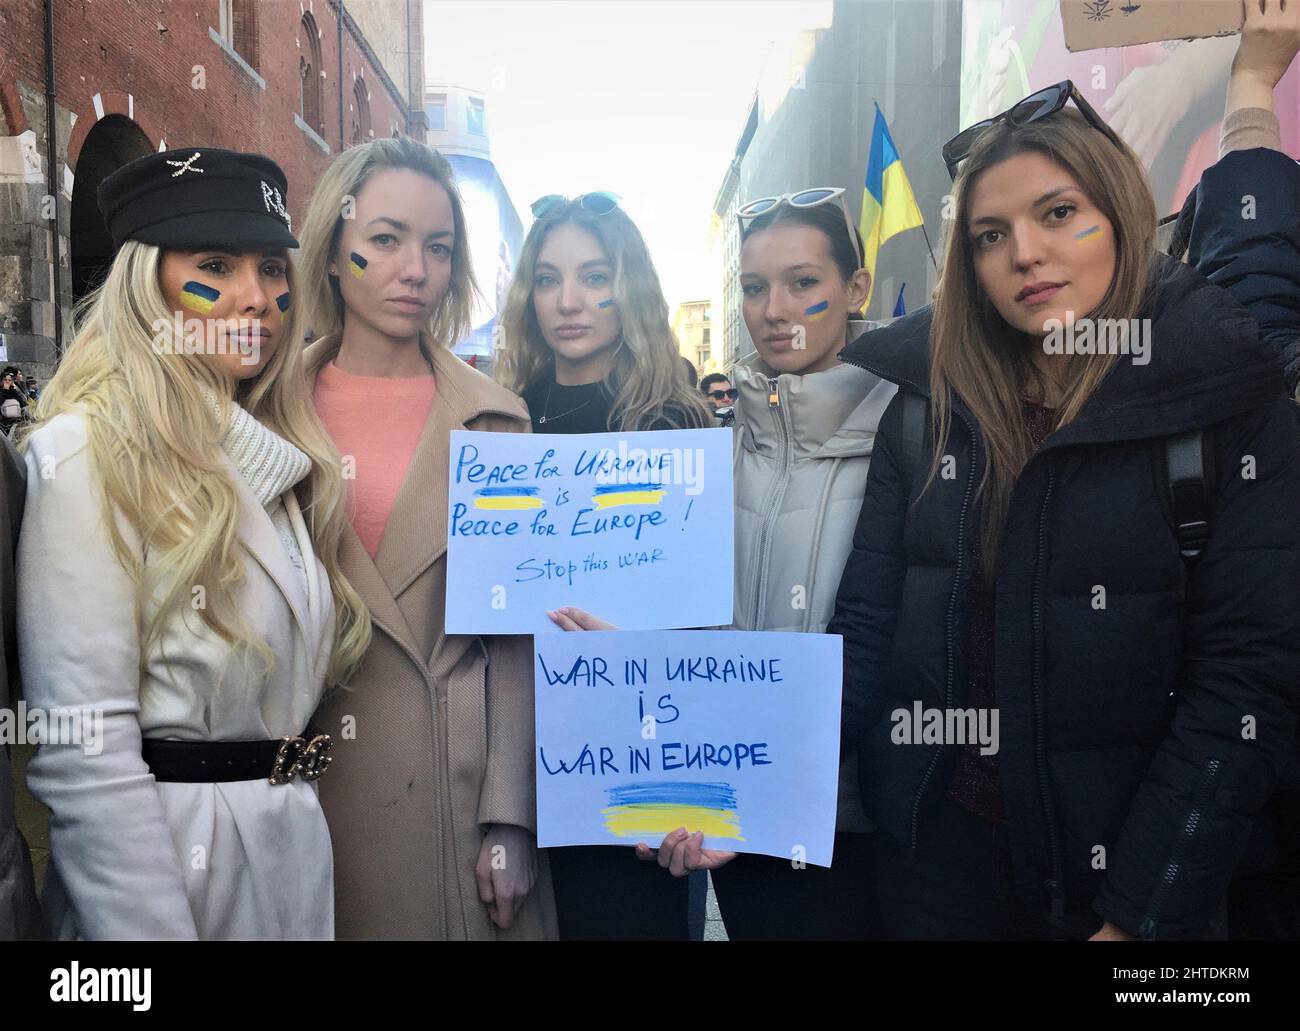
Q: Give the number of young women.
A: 5